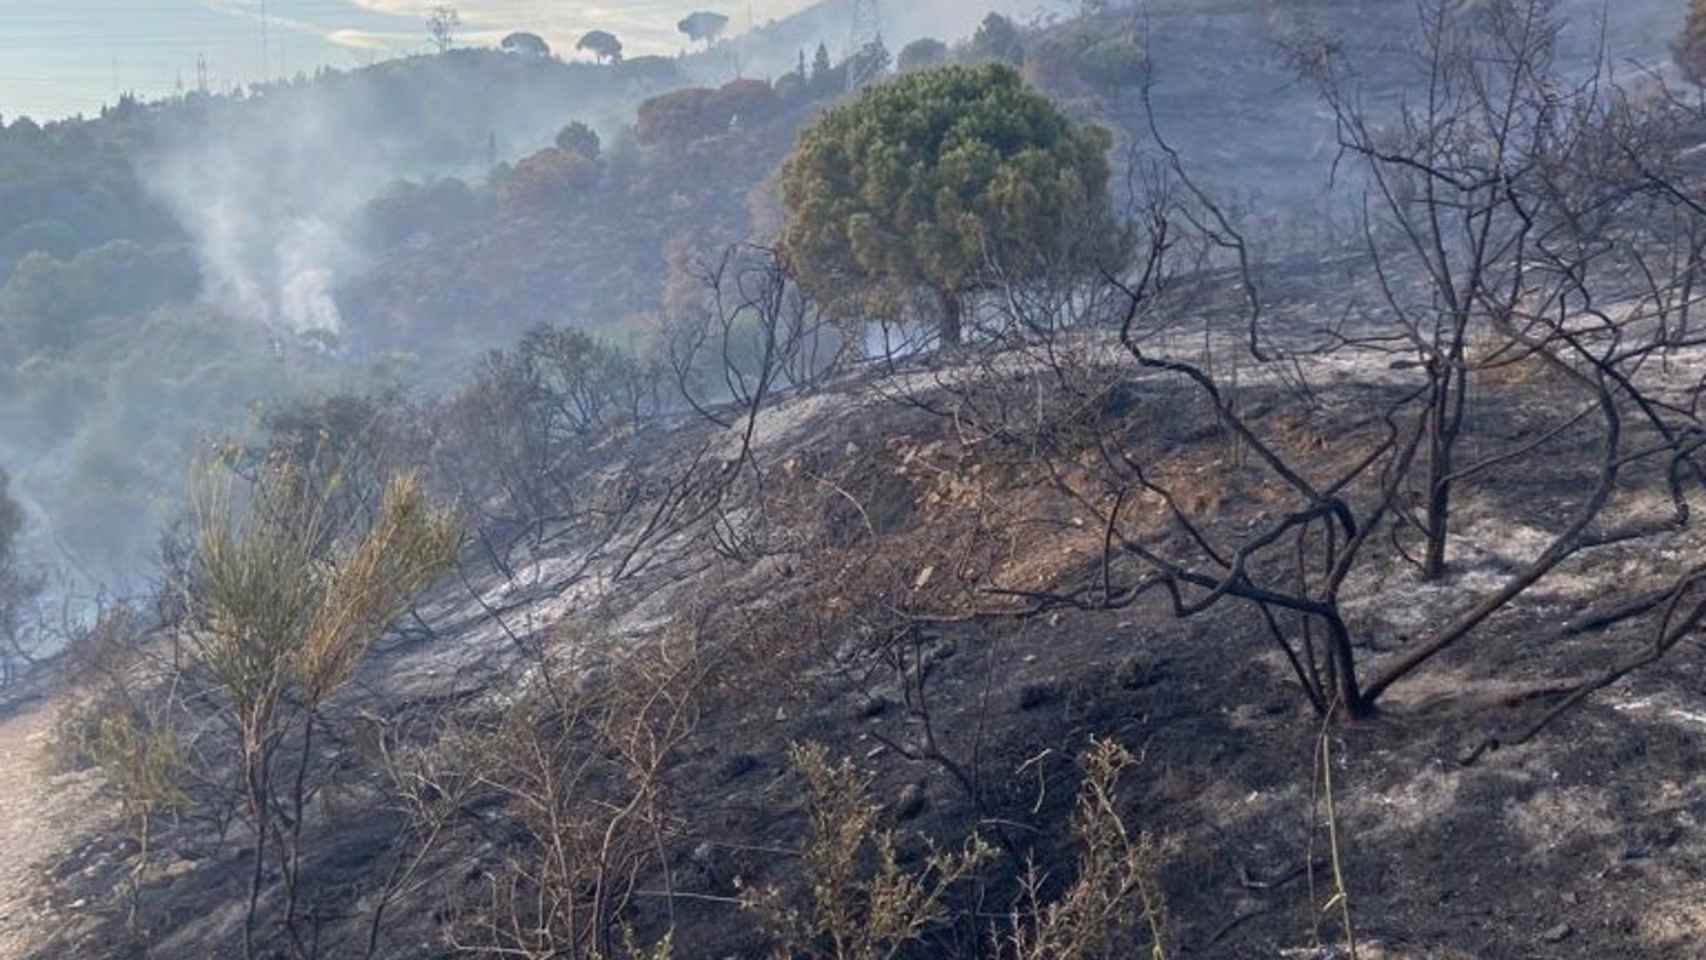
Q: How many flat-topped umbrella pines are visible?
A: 3